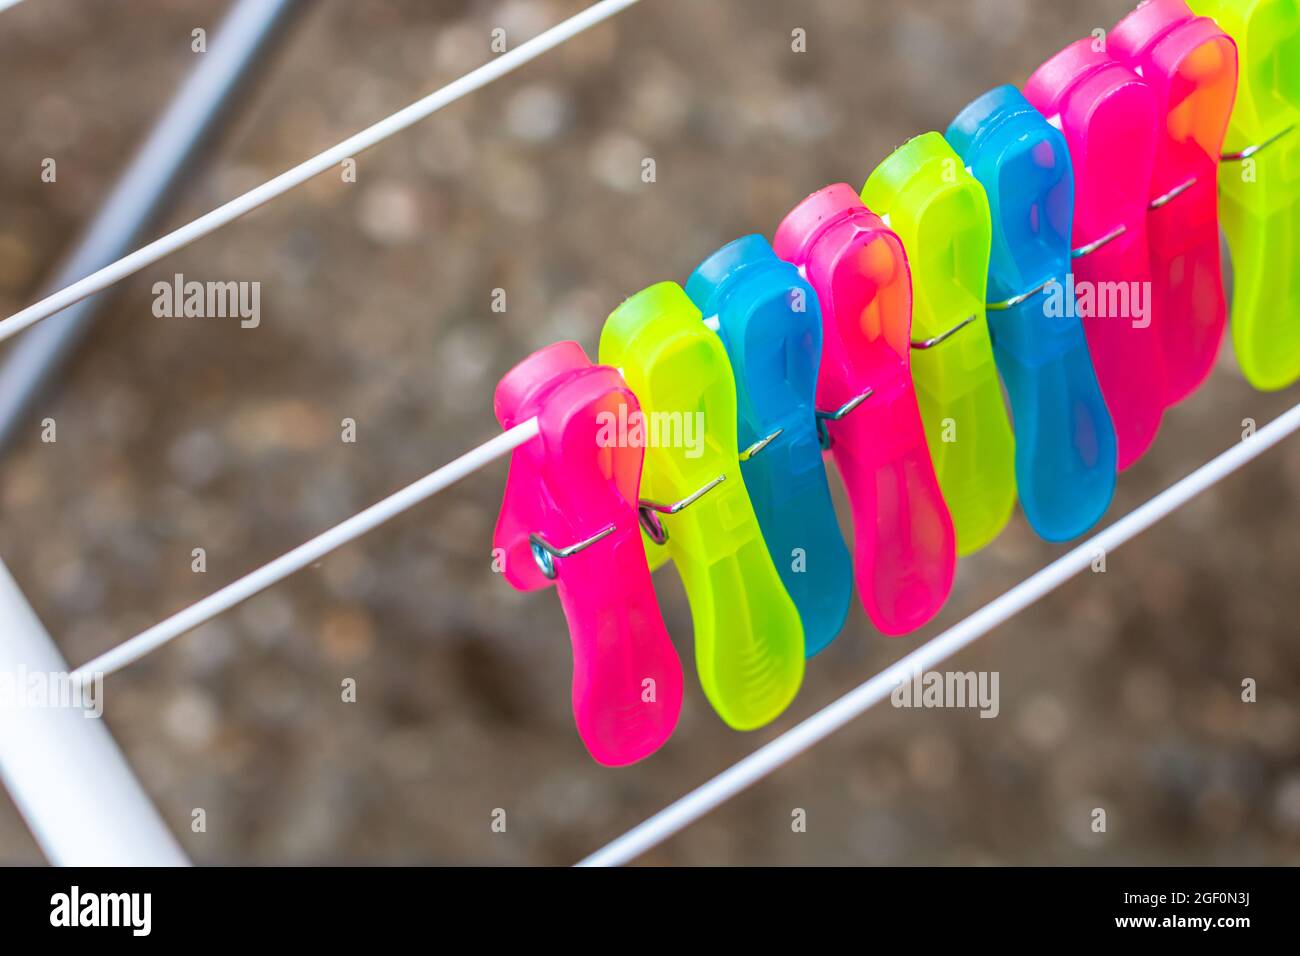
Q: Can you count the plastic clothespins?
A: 9